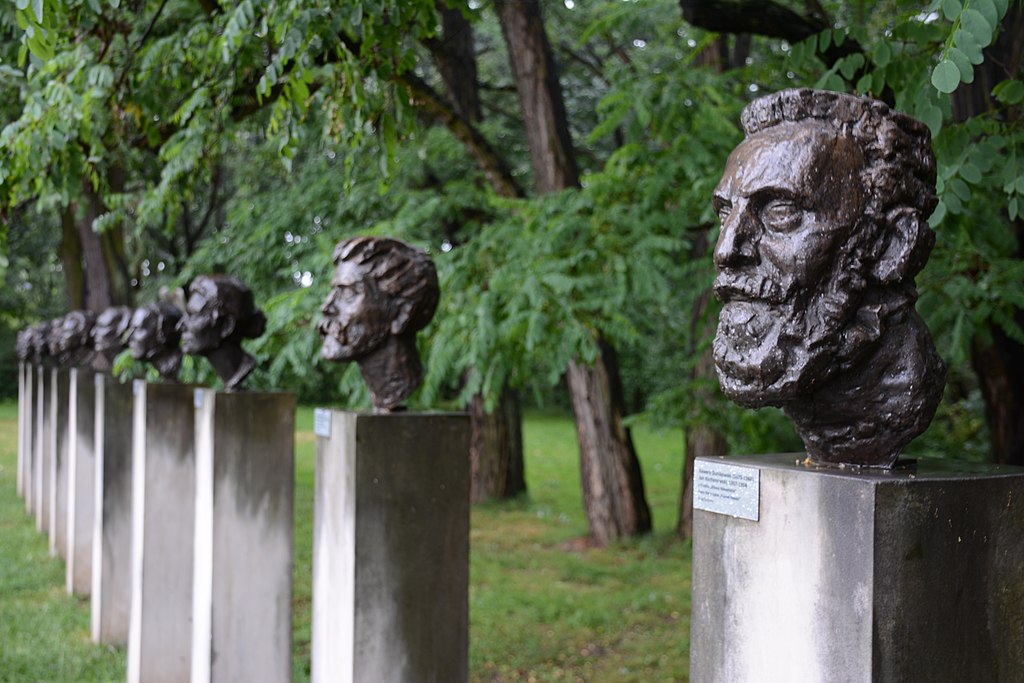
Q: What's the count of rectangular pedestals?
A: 10